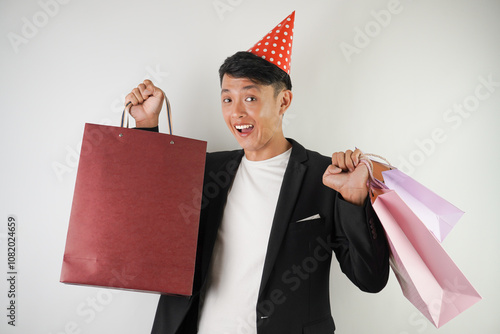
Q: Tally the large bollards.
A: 0